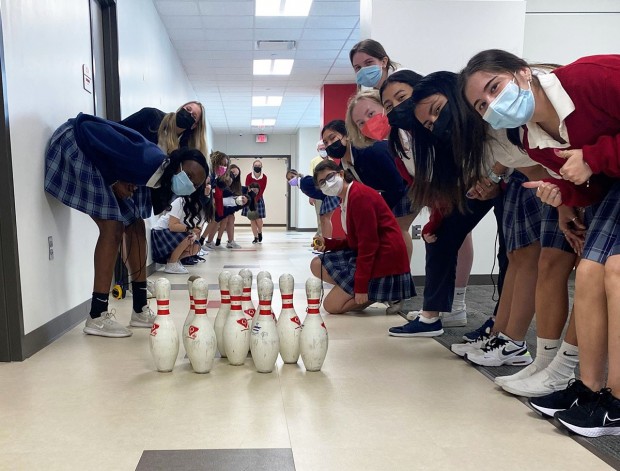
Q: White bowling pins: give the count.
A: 10